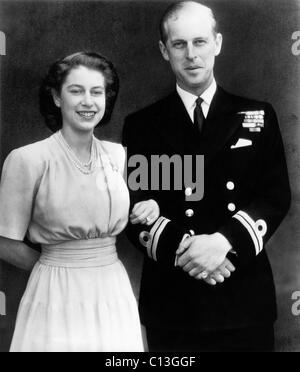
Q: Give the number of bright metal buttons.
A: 5